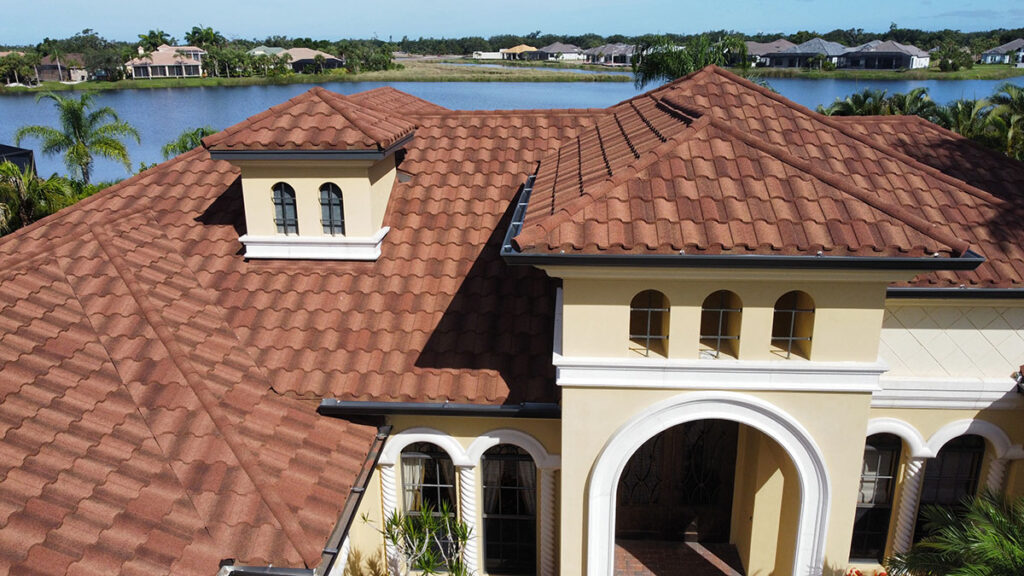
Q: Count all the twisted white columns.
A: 5